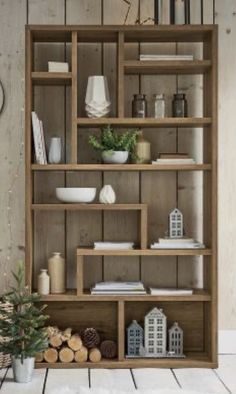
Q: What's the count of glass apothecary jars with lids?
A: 3